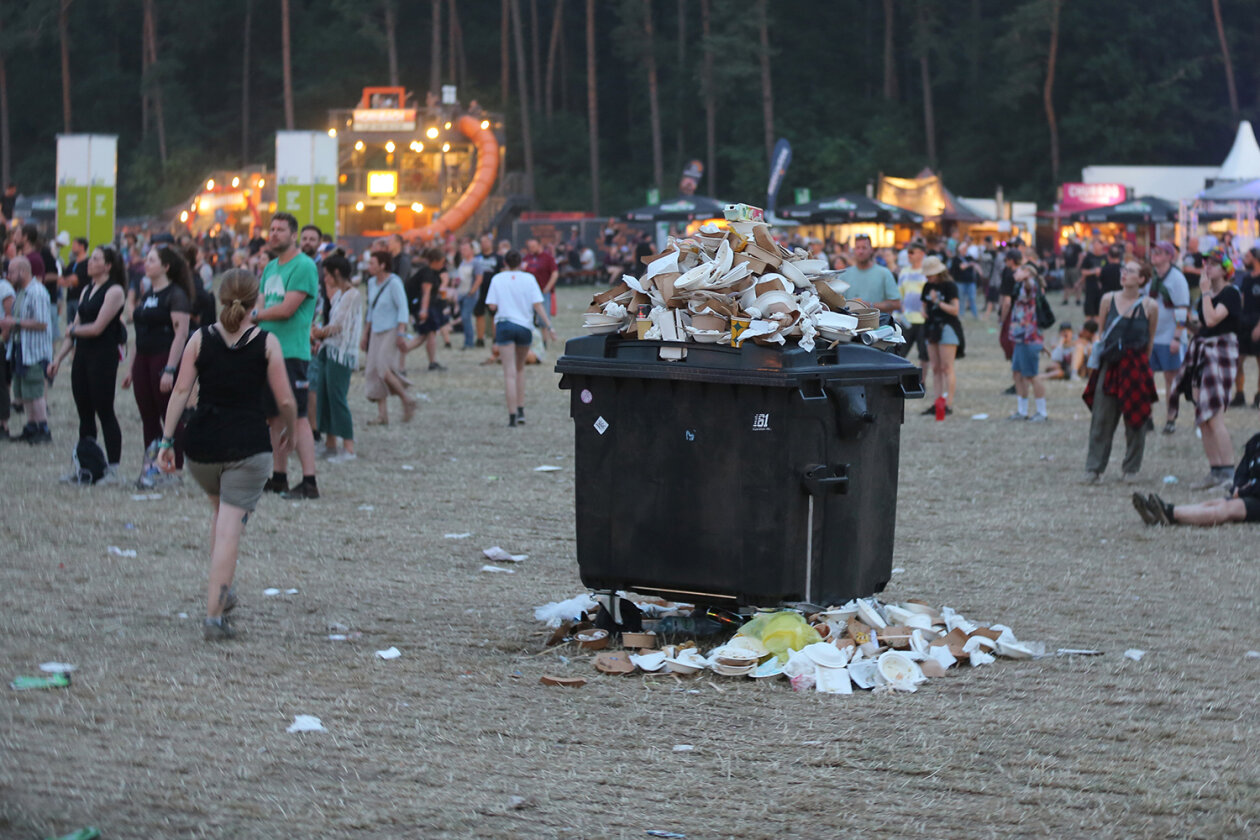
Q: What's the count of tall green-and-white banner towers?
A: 2